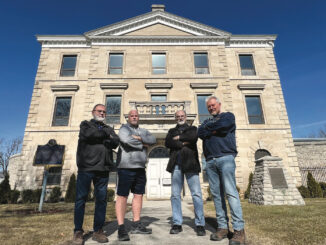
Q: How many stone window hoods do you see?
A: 5